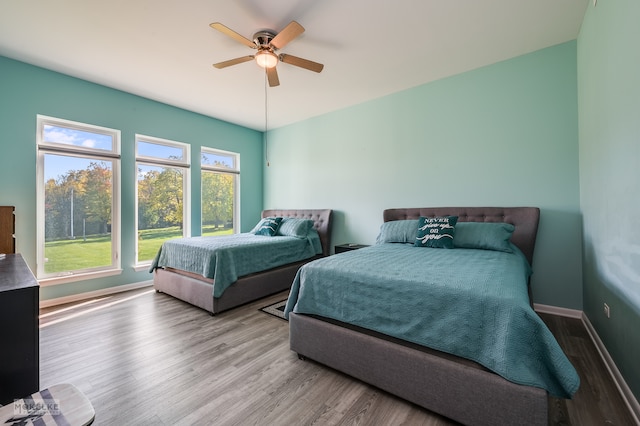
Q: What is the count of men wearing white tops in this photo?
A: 0